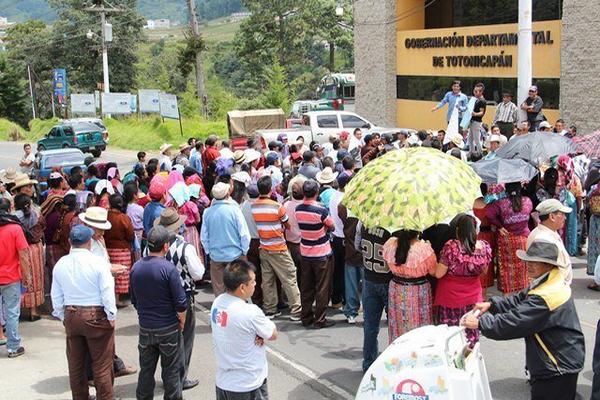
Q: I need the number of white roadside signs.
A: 4